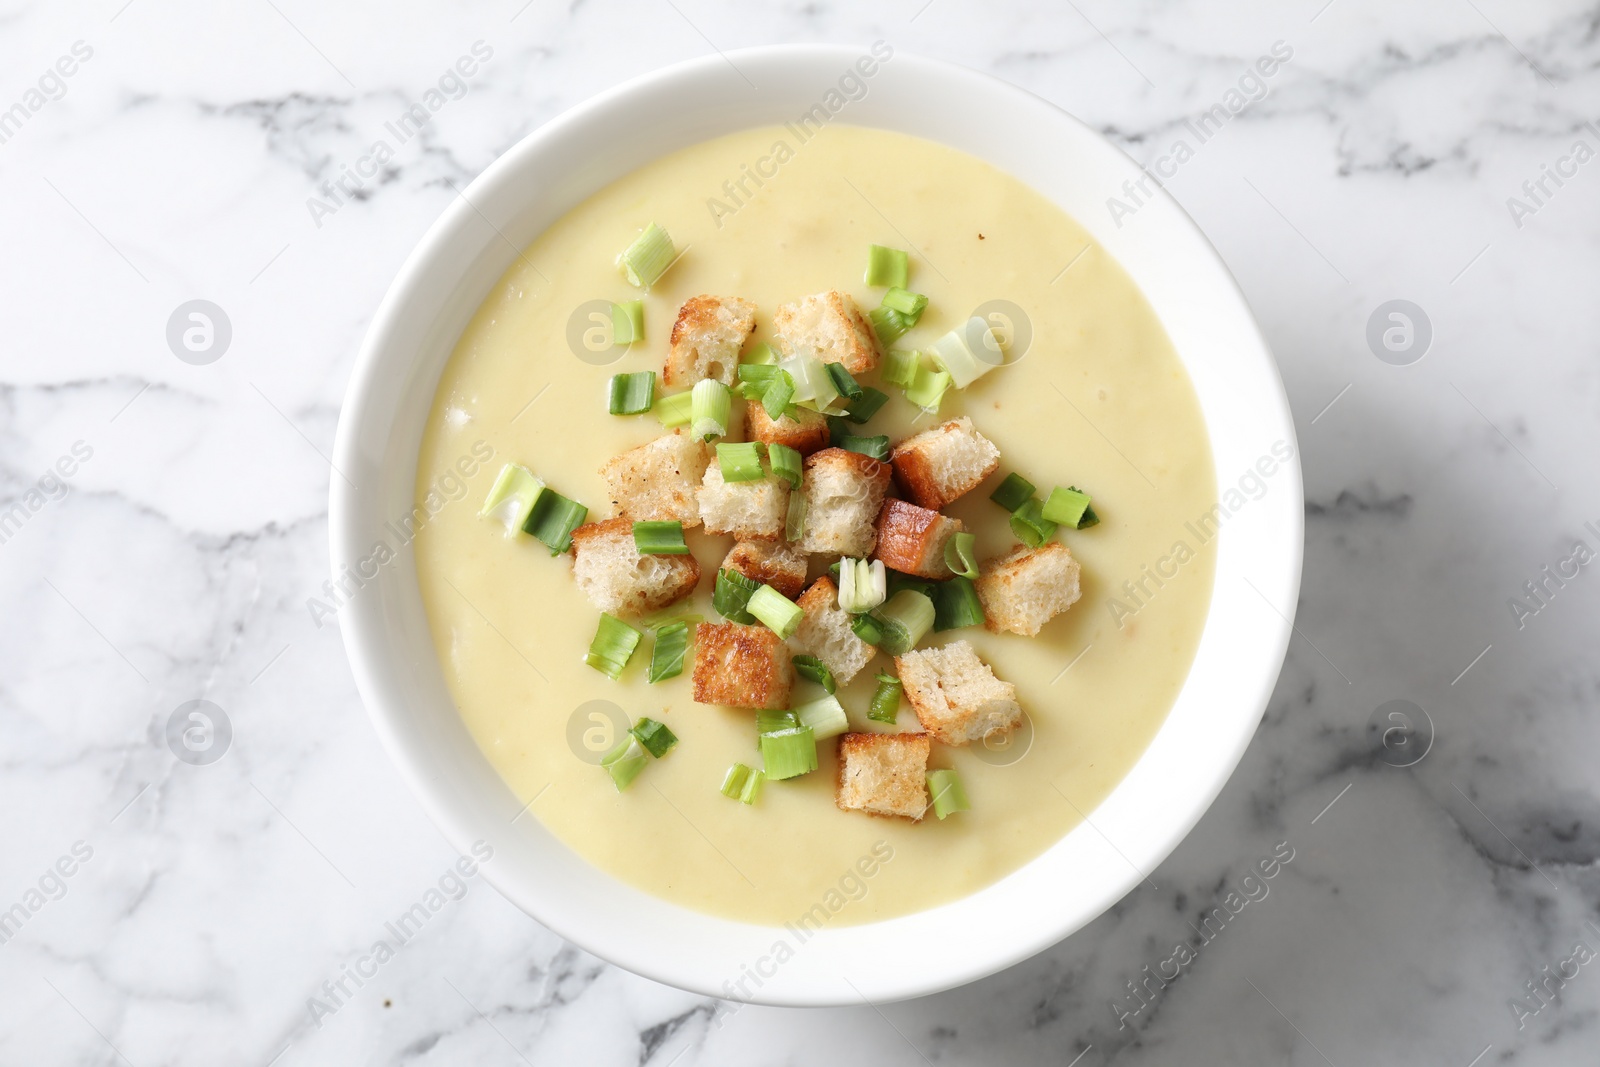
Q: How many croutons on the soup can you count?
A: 15